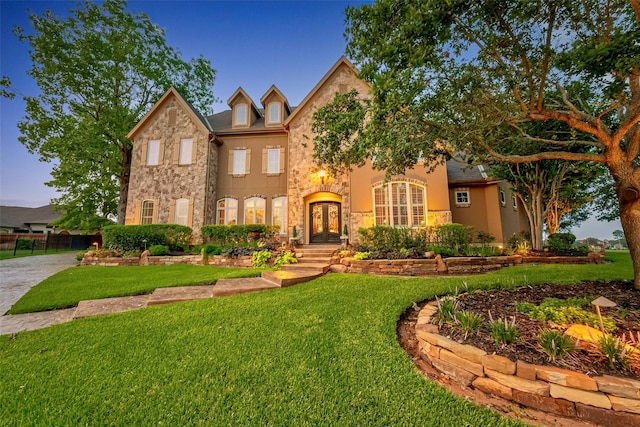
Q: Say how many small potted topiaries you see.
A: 2